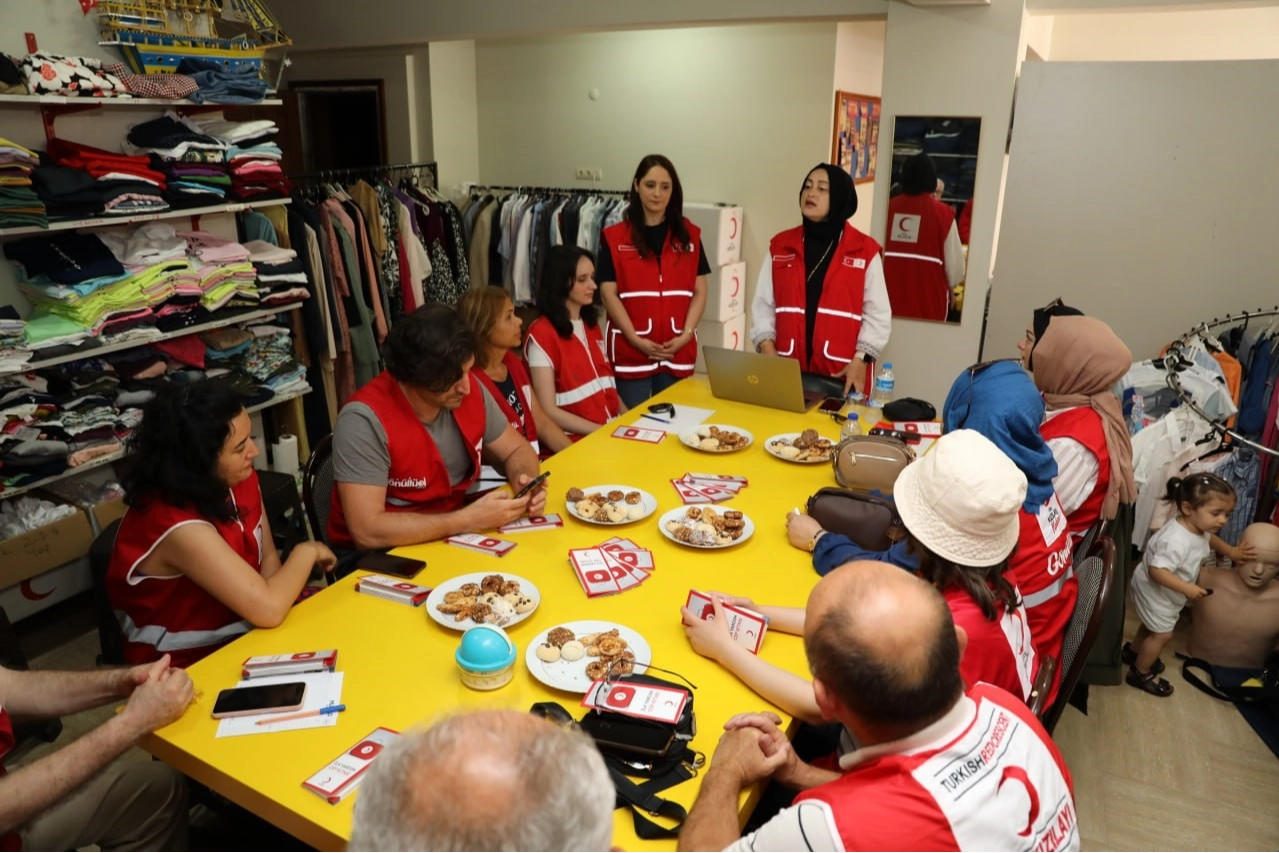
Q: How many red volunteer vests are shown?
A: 11